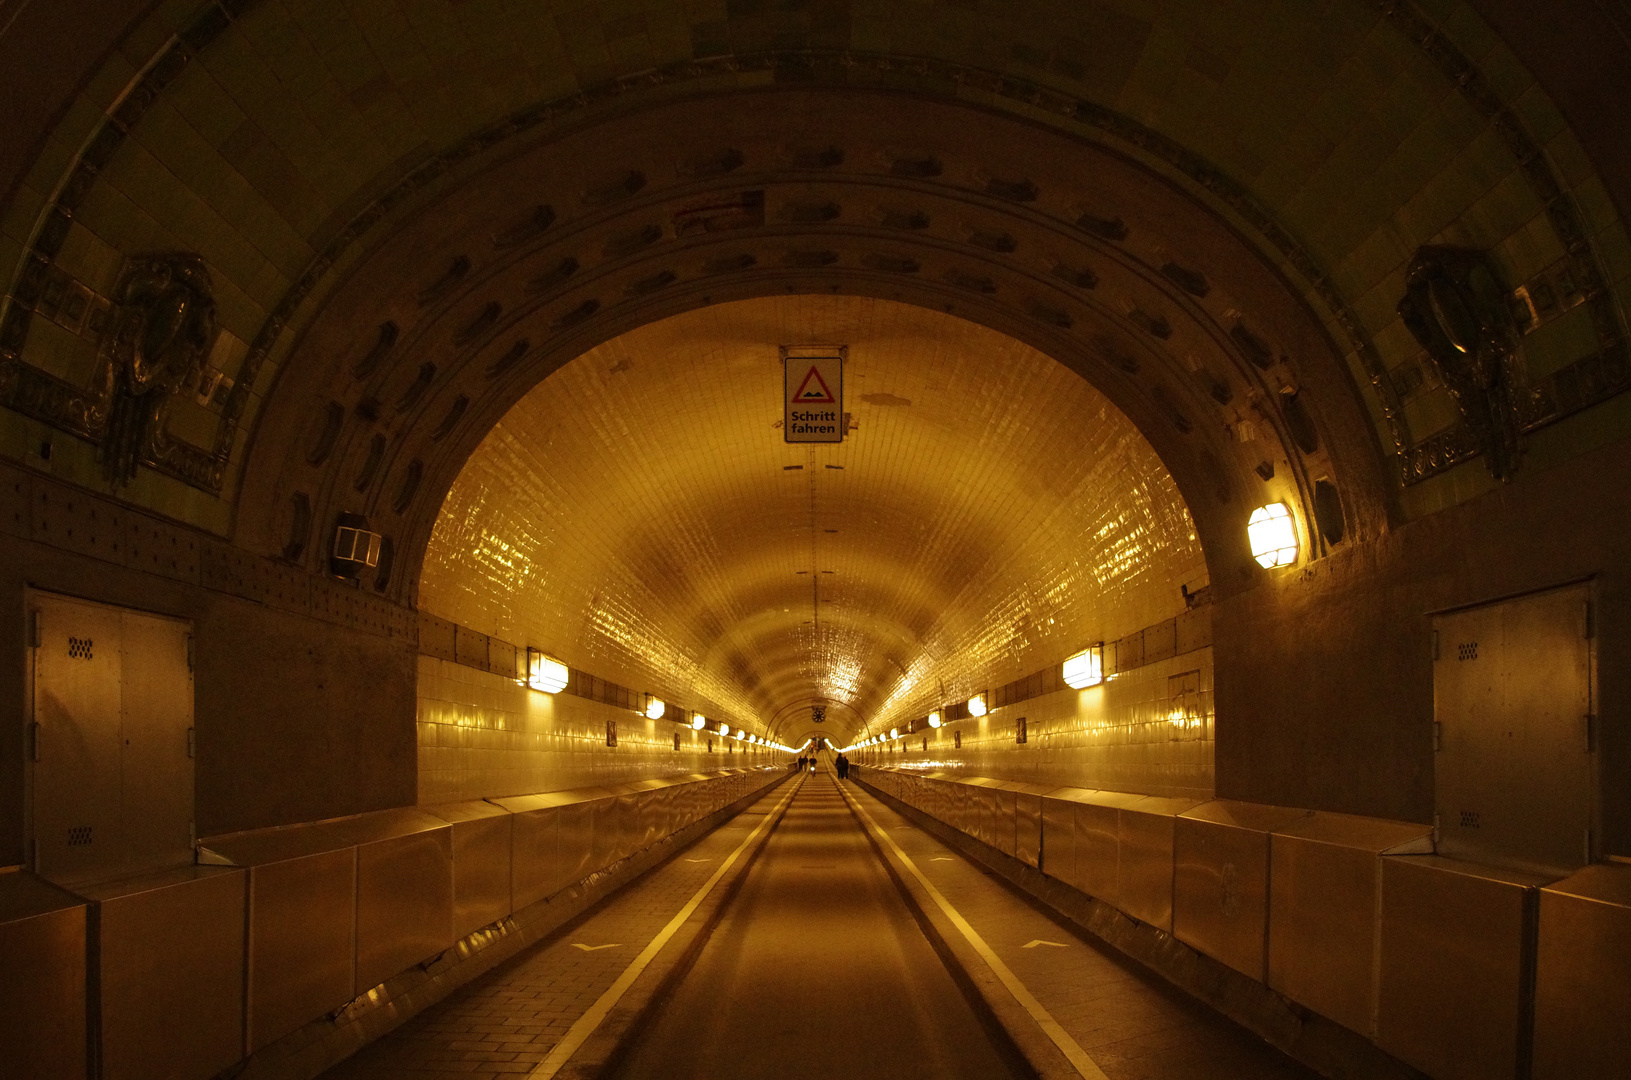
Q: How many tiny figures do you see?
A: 5